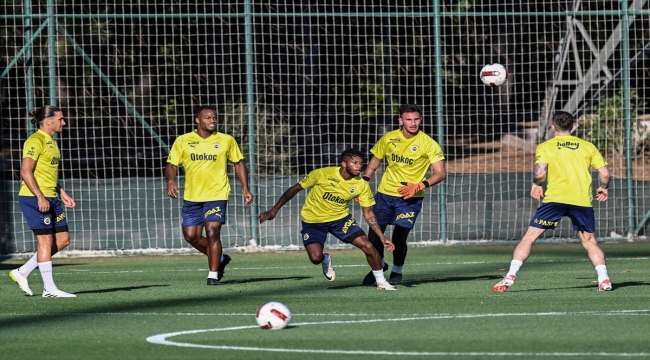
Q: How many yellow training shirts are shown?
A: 5